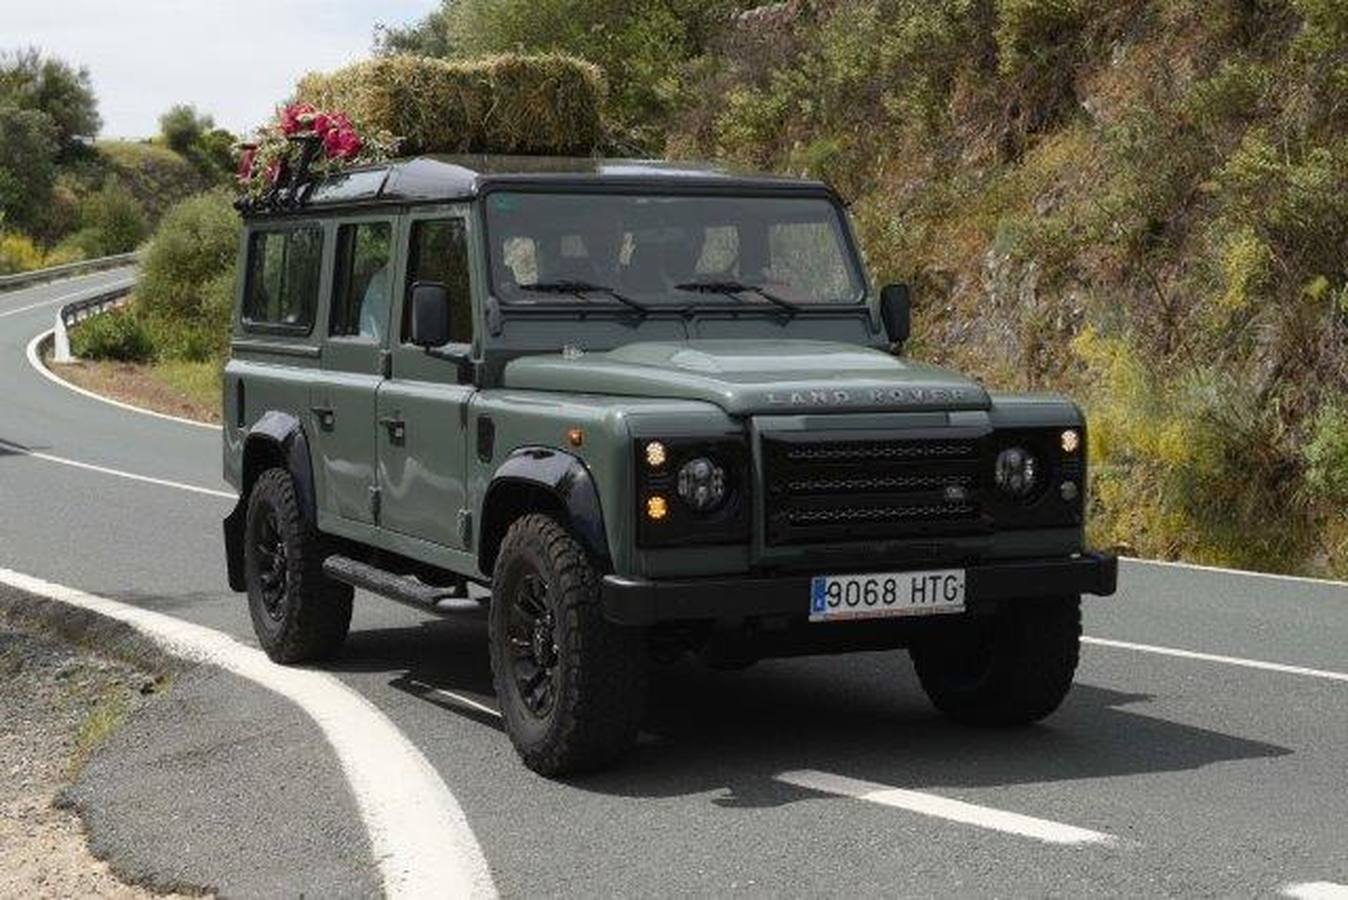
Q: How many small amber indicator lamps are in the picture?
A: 2